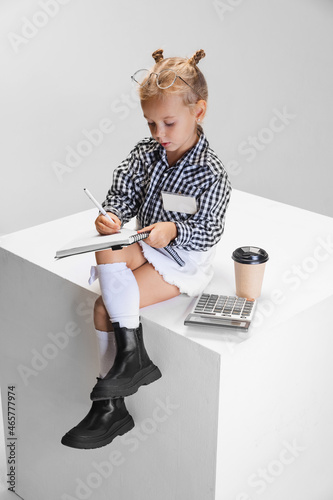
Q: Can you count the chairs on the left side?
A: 0